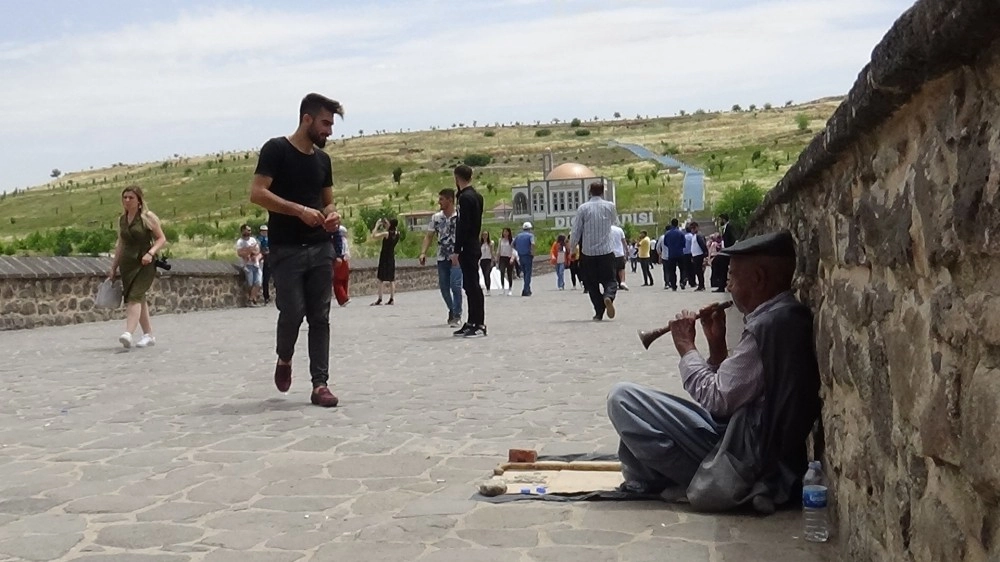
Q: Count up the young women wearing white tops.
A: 2